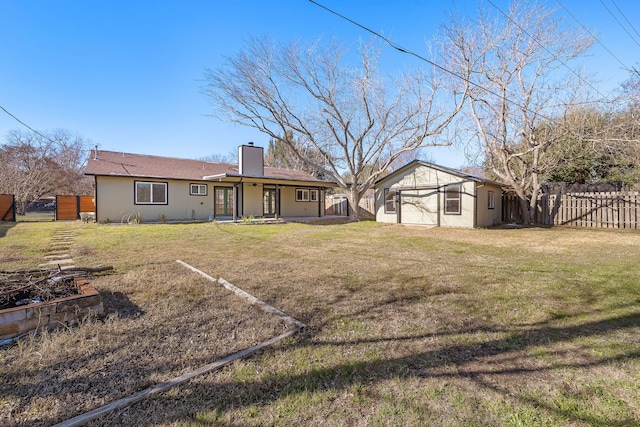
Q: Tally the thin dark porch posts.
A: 3